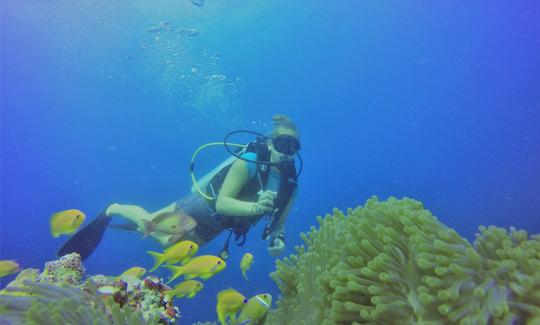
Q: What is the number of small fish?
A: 10